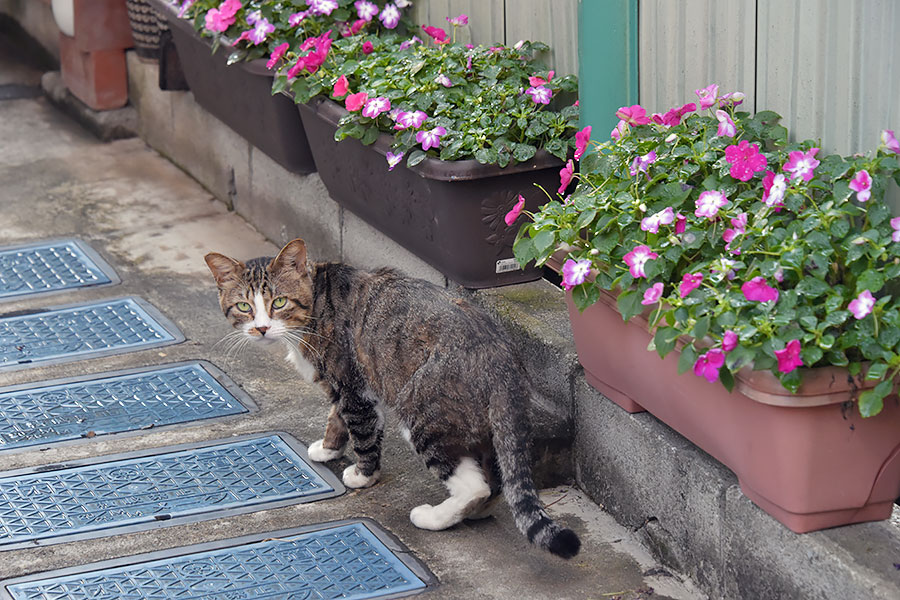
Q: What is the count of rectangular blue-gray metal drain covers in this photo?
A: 5